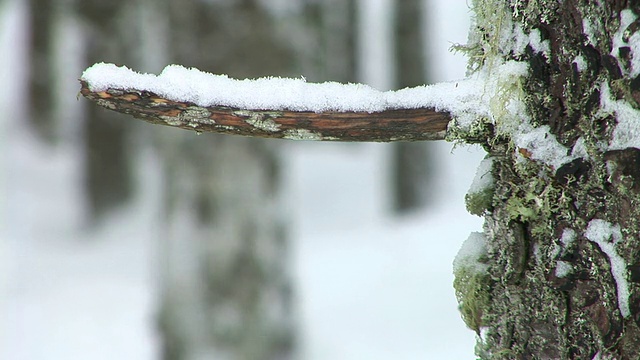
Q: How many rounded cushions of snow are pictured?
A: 2